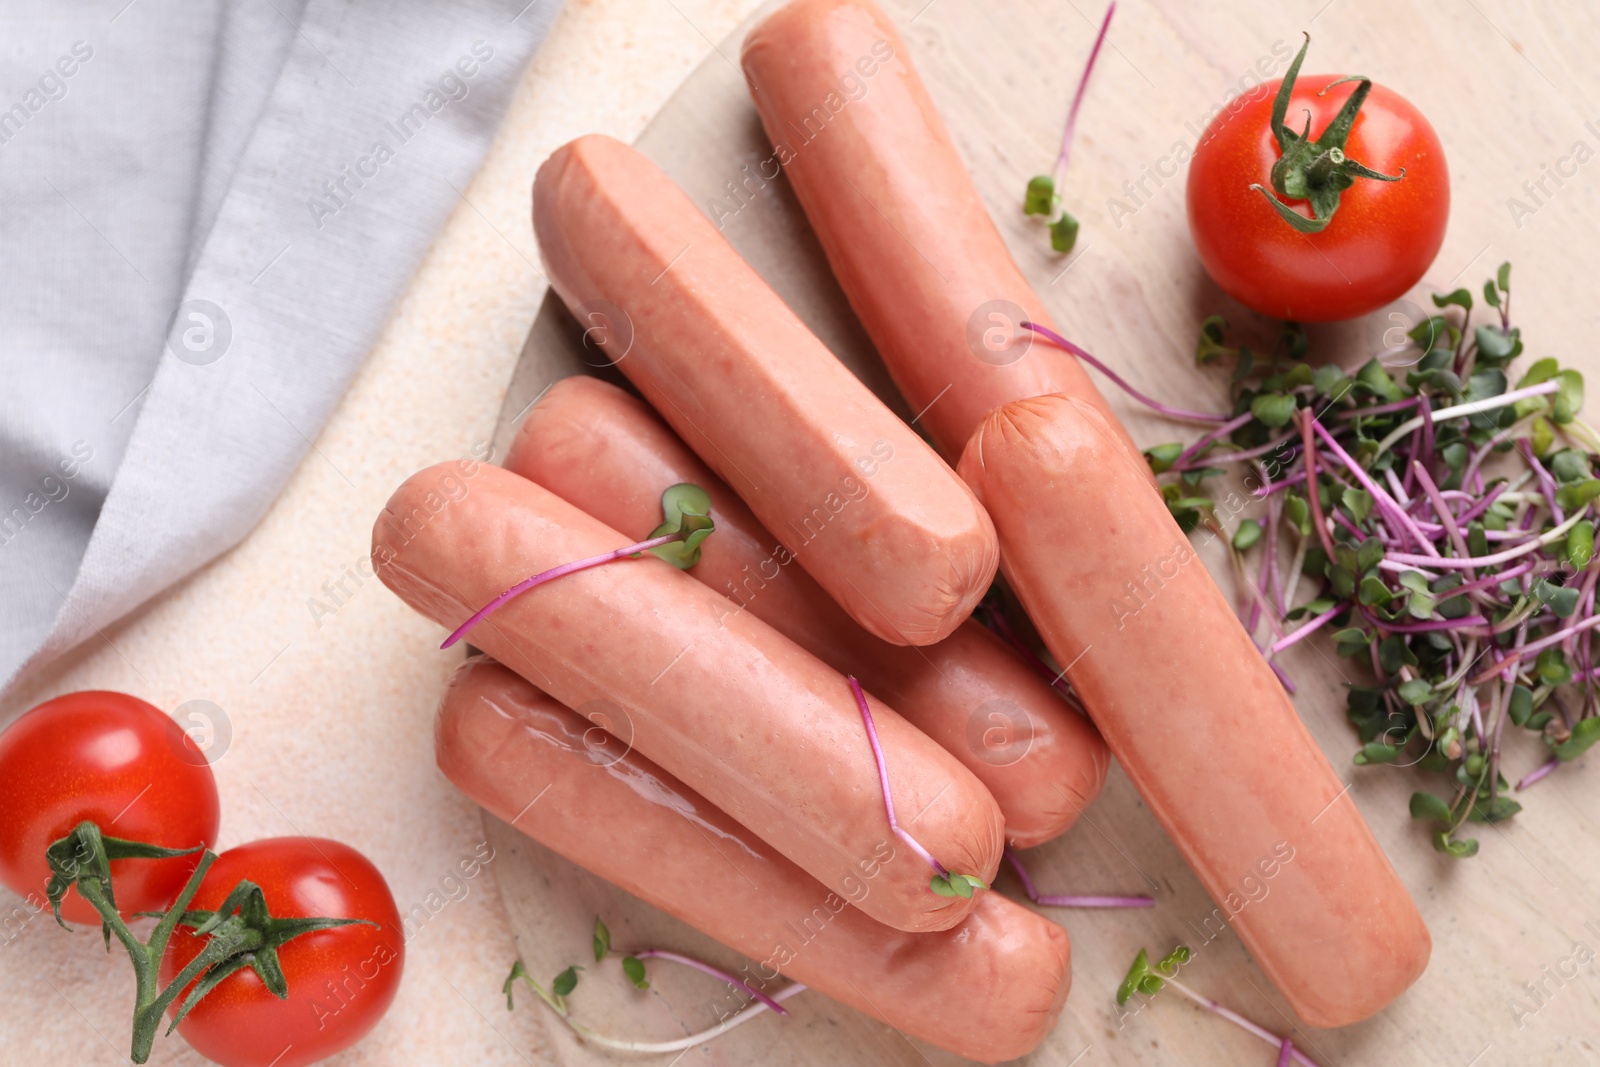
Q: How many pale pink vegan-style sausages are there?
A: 6